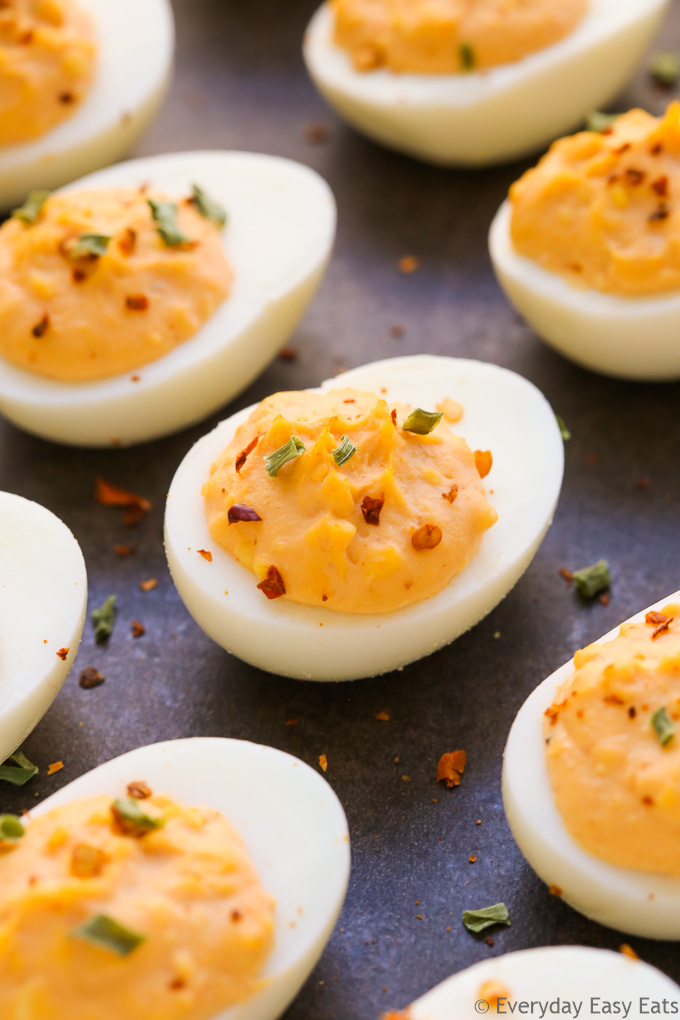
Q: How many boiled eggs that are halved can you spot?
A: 9